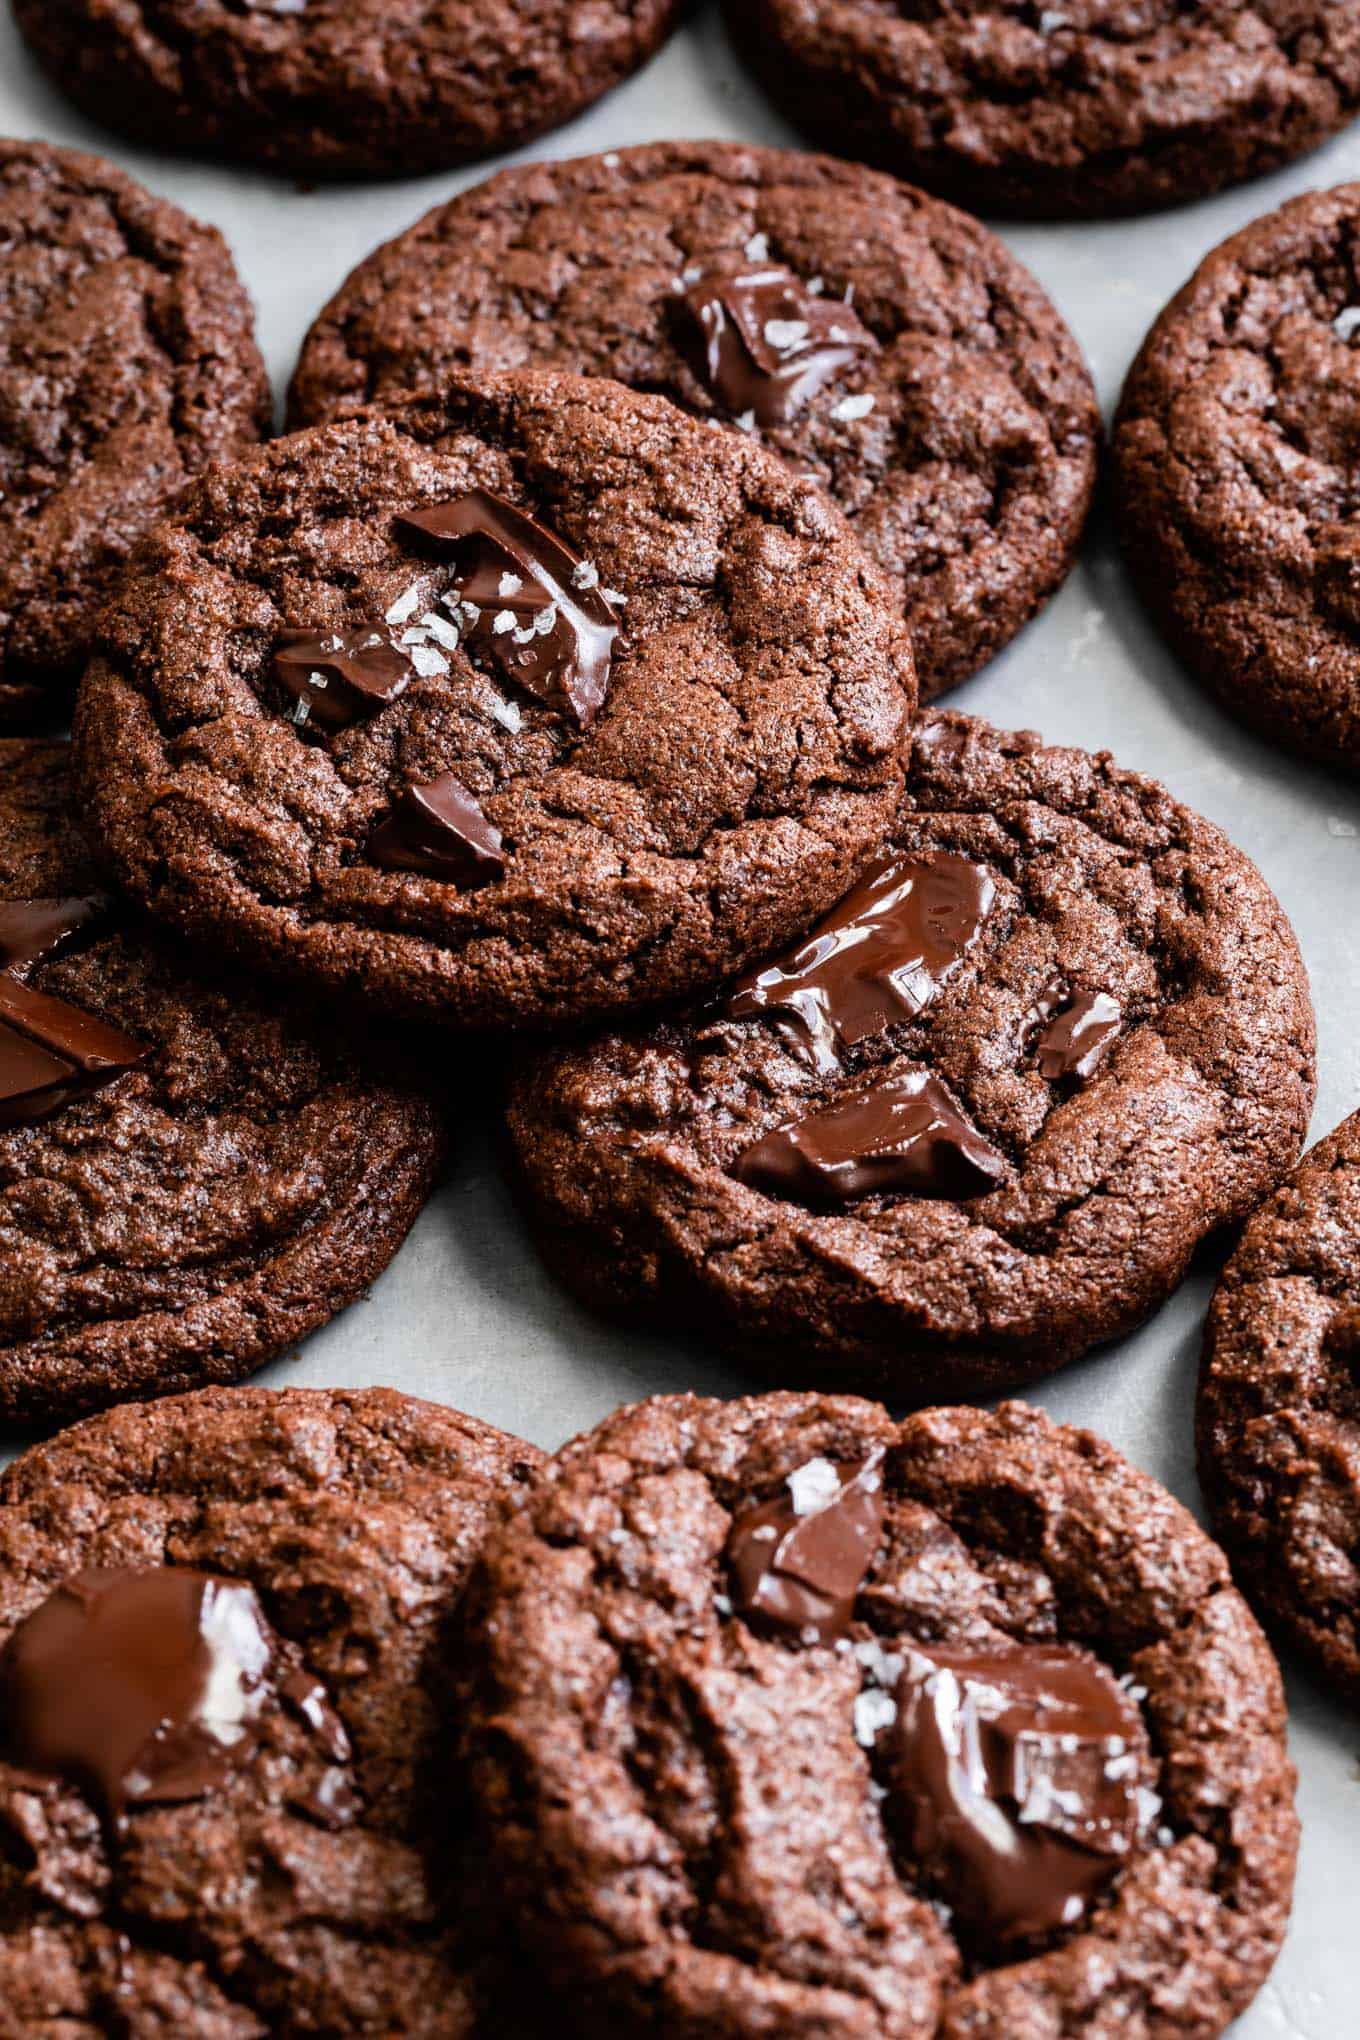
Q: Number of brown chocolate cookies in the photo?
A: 11